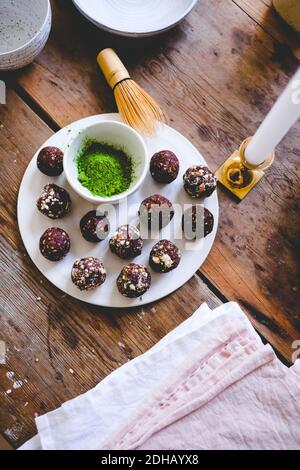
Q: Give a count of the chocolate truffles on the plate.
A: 12